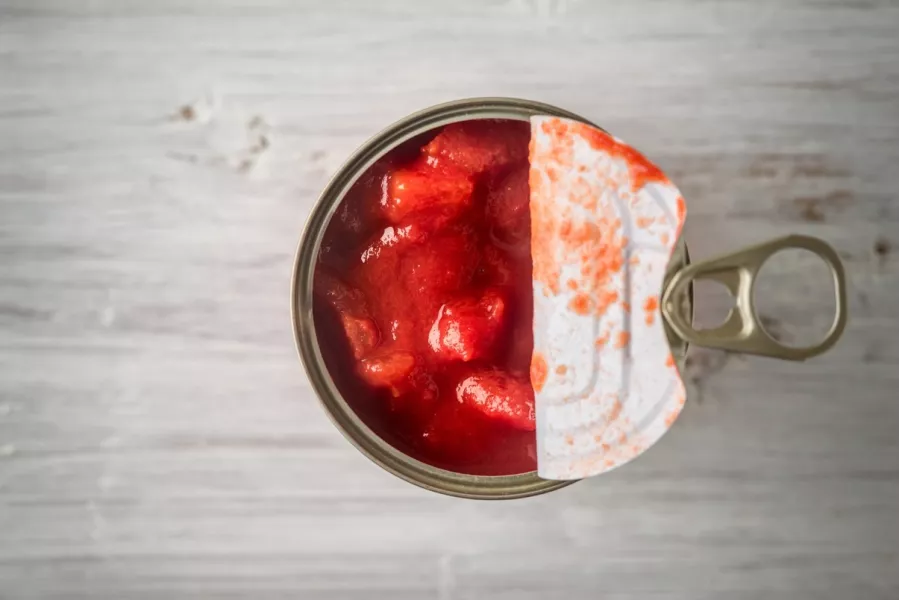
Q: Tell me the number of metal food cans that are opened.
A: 1